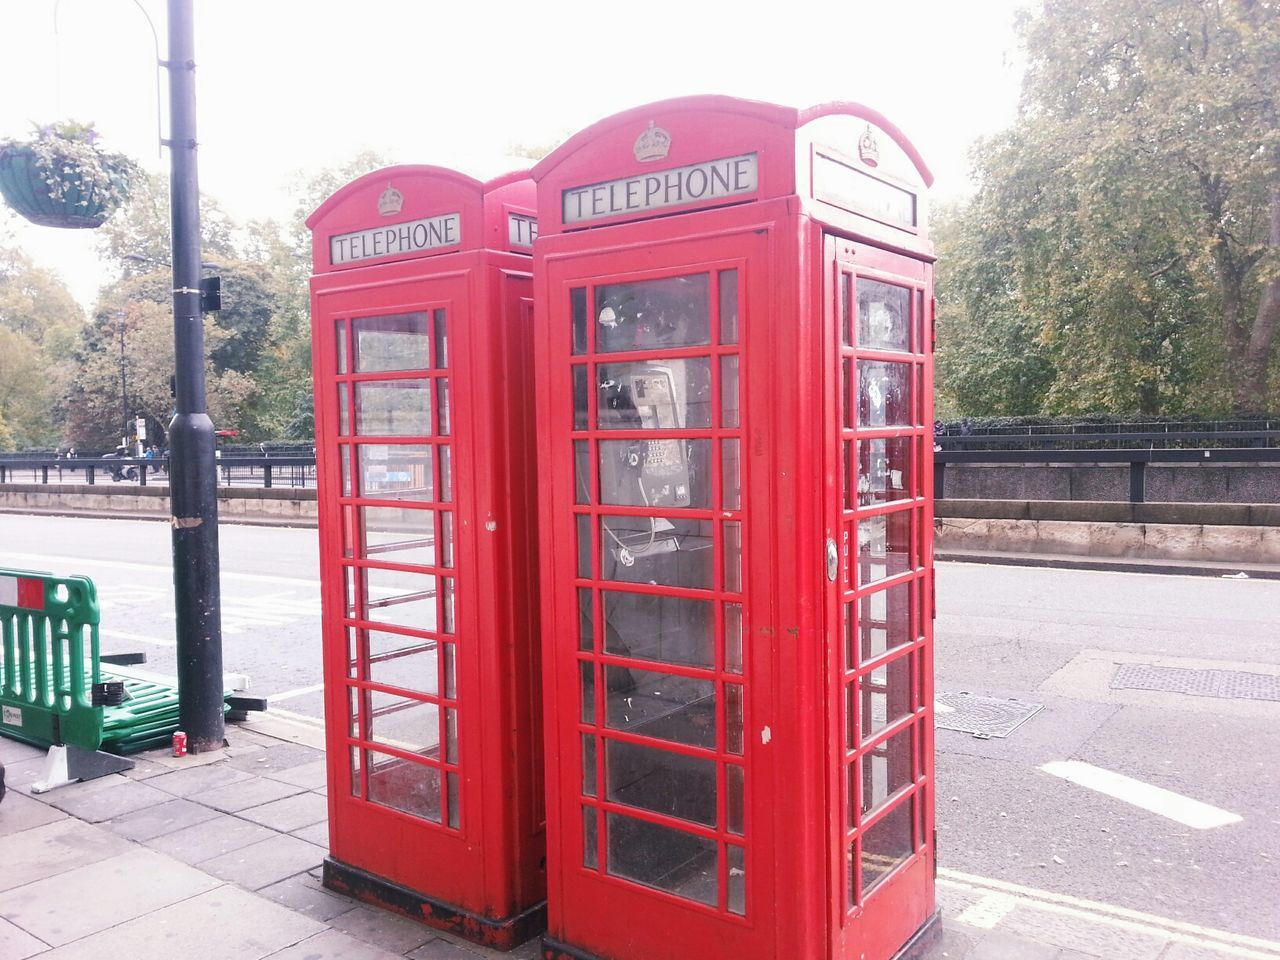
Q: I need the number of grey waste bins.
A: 0